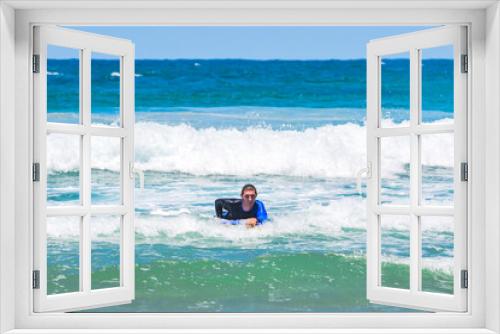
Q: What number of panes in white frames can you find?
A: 12